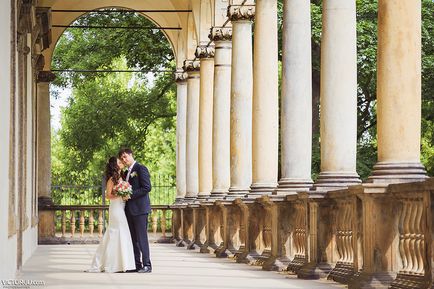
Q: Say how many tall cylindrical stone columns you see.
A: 9